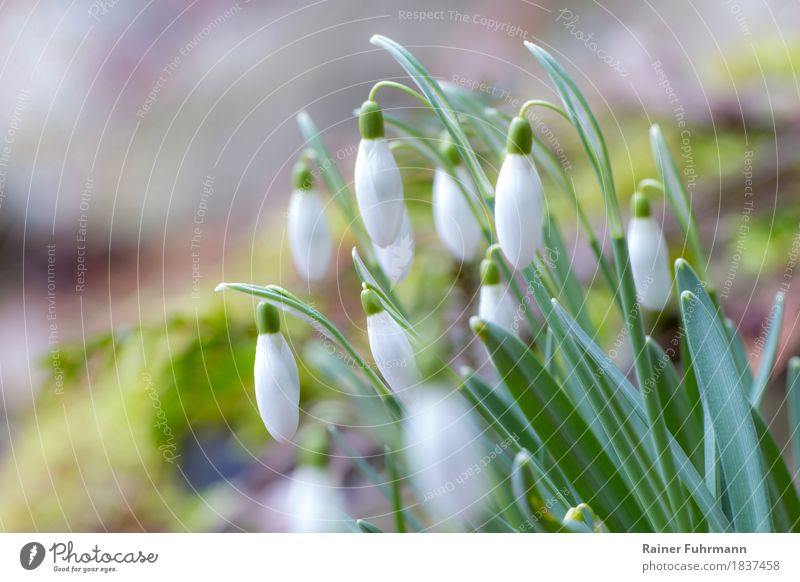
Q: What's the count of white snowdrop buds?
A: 11